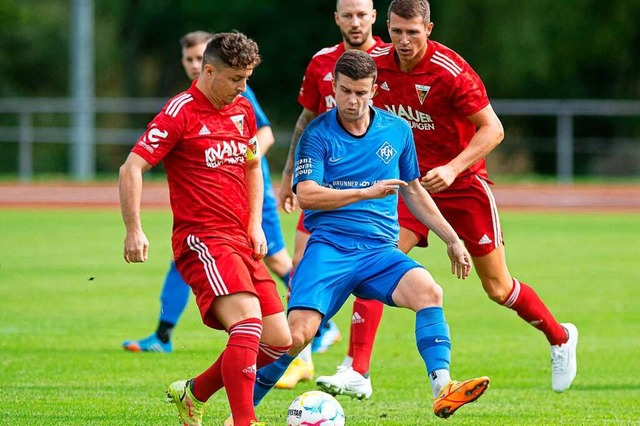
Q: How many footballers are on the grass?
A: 5